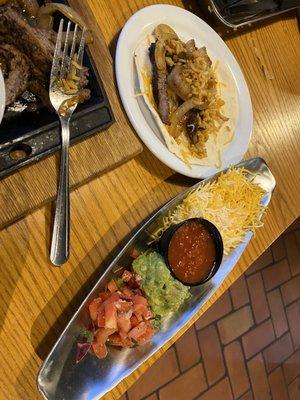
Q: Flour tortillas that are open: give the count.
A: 1